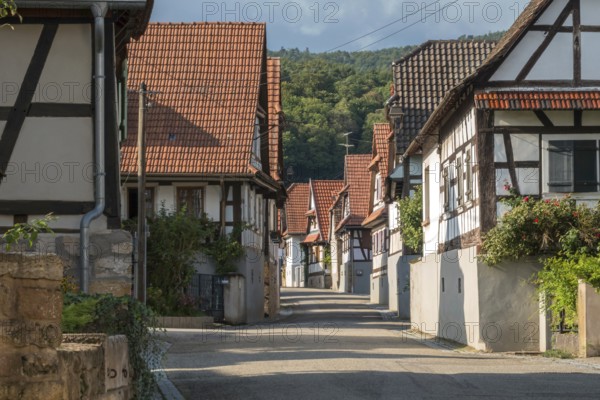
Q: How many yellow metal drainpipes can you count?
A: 0